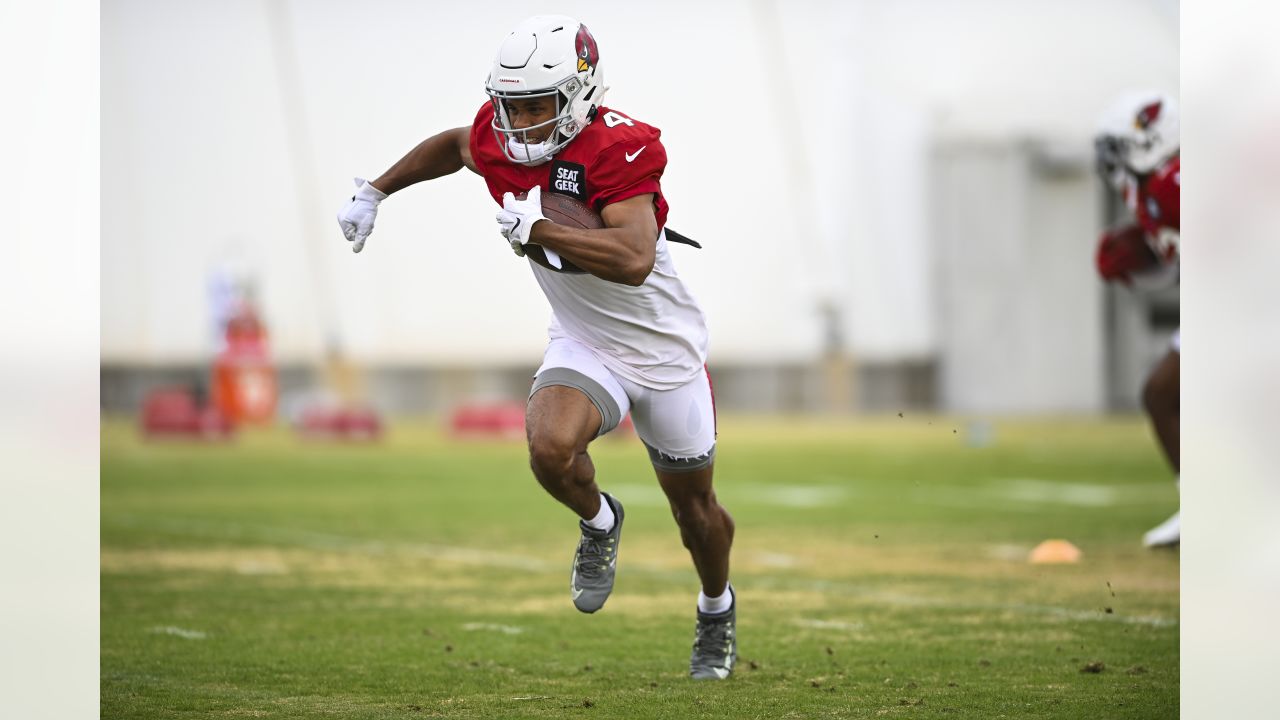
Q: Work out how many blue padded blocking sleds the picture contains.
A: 0